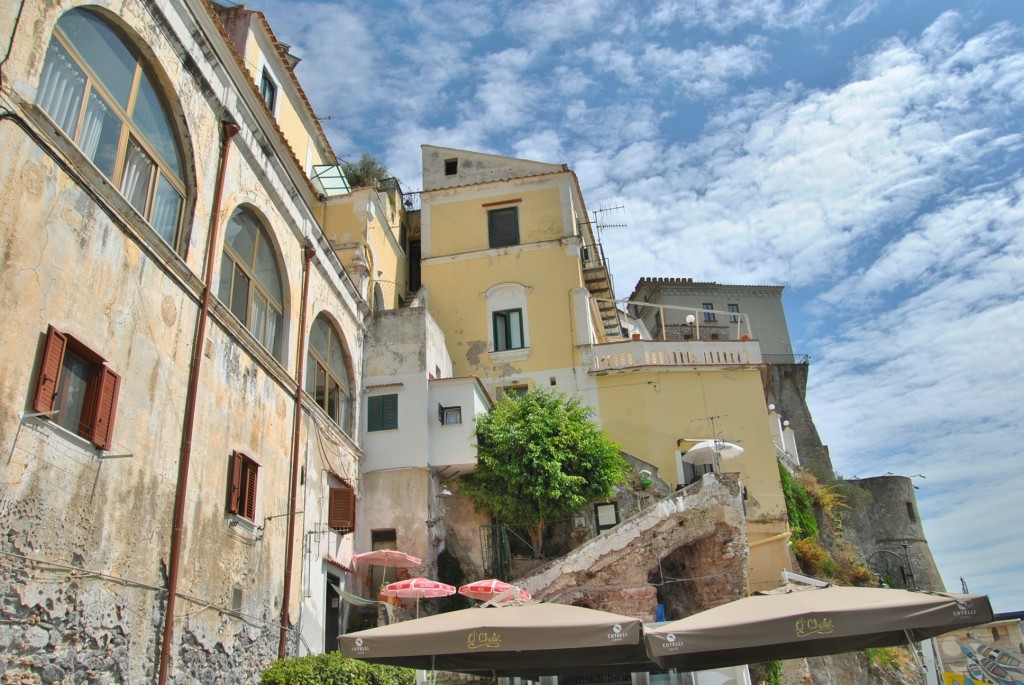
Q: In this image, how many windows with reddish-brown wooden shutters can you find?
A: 3